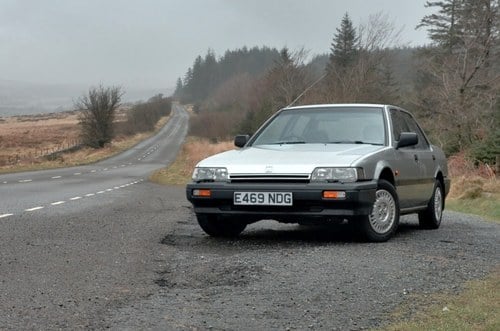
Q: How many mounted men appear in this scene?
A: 0